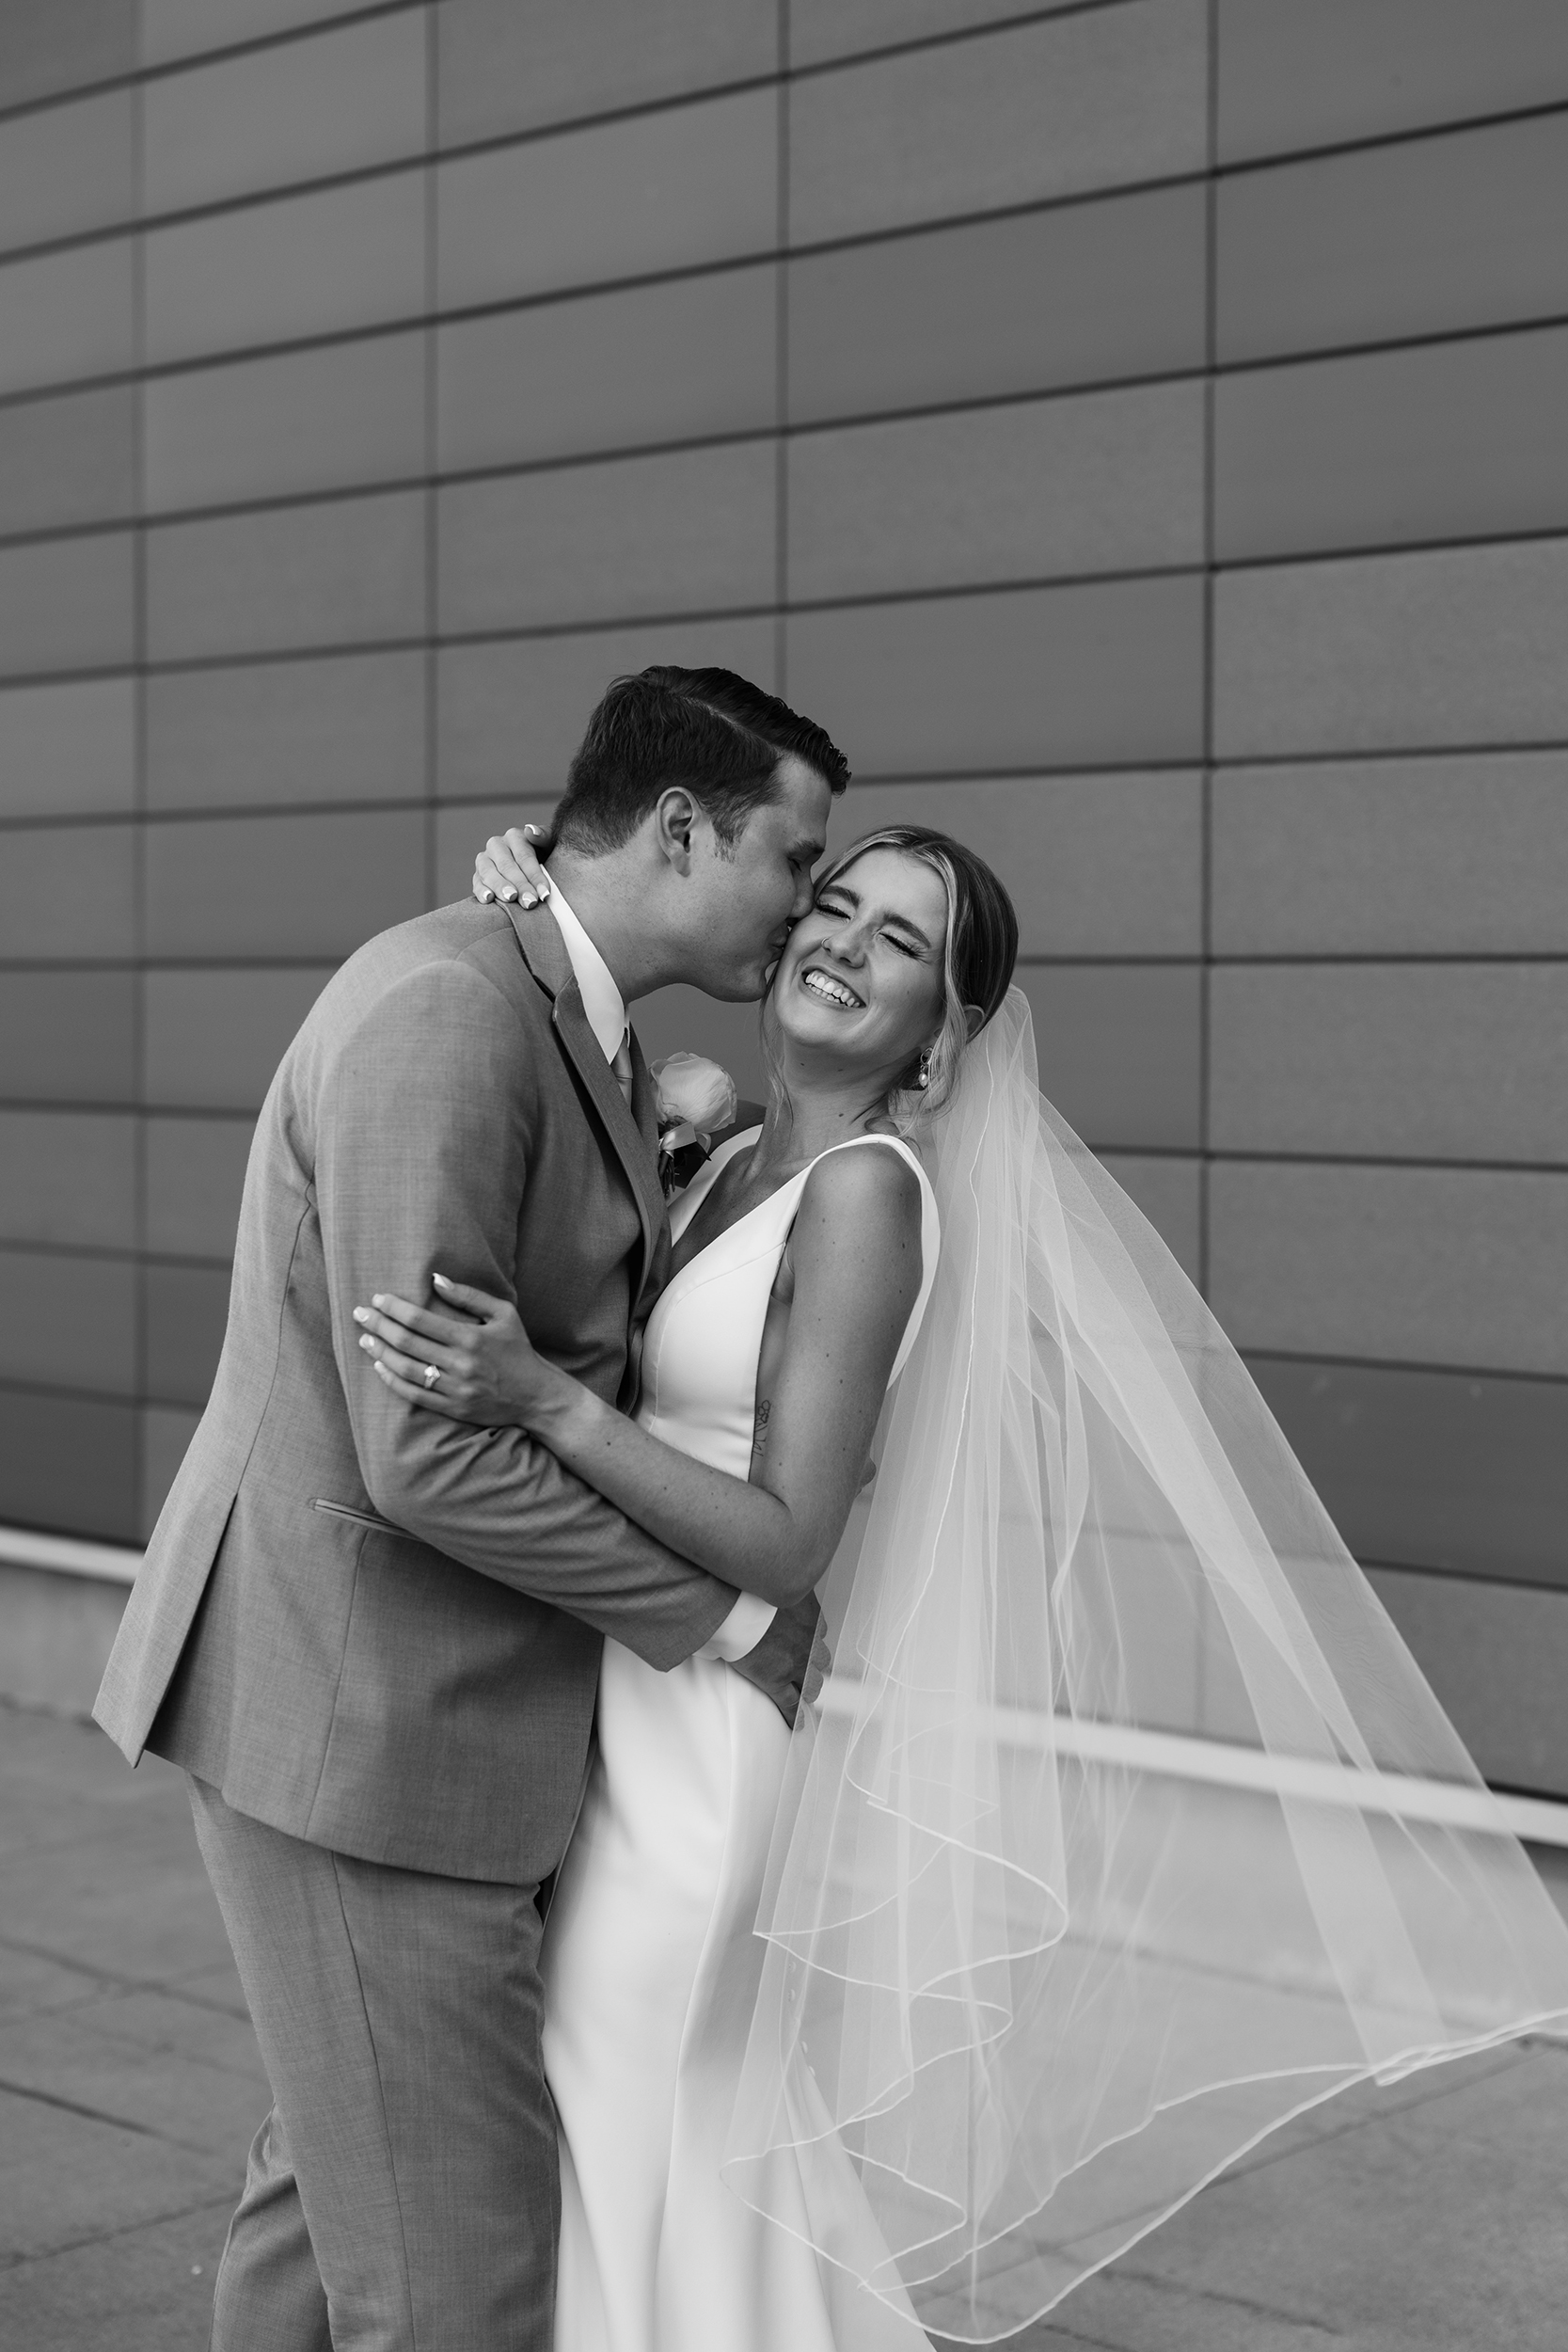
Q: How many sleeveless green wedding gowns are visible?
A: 0